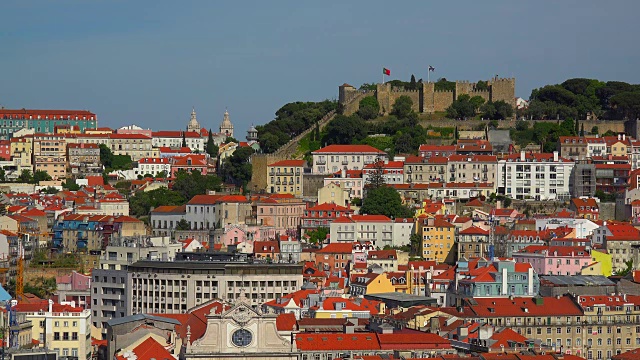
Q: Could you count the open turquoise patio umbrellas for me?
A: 0